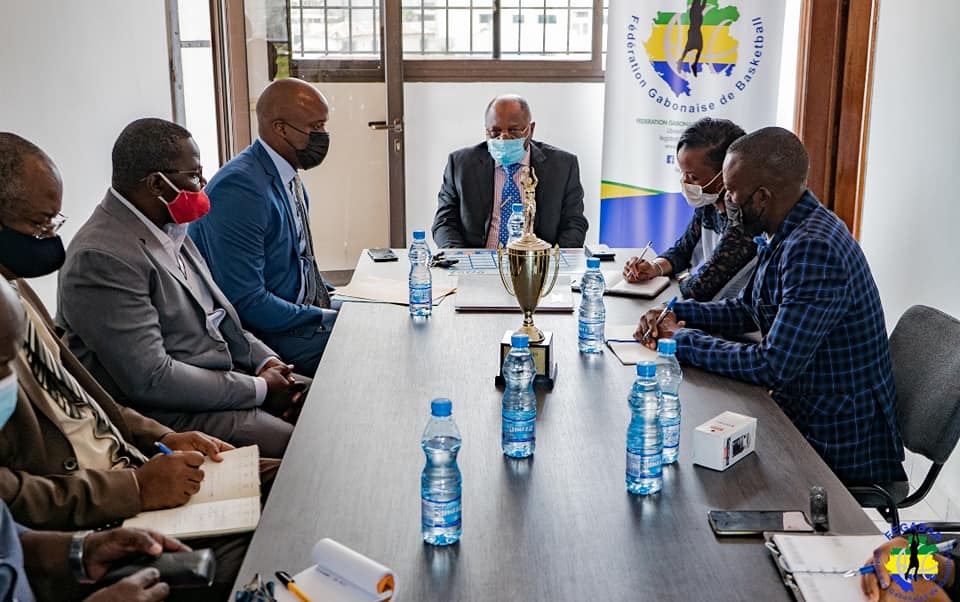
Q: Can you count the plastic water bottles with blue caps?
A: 7